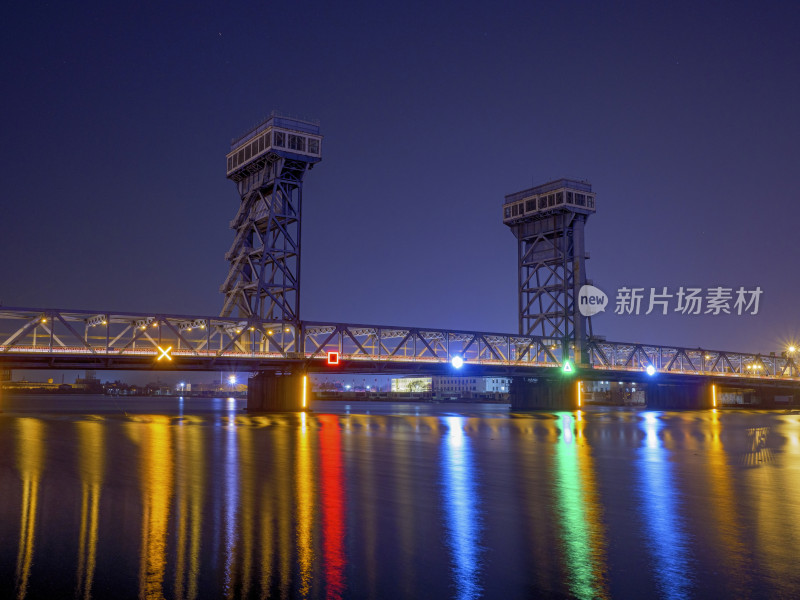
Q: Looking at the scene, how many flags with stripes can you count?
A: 0